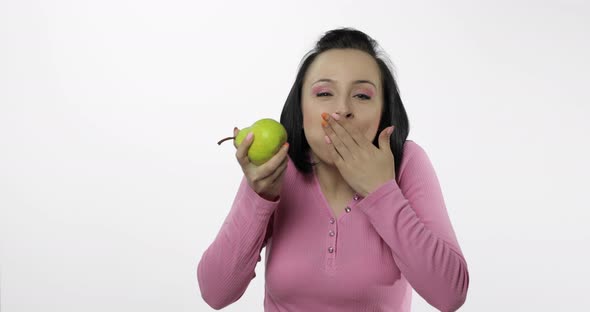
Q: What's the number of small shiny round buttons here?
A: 5